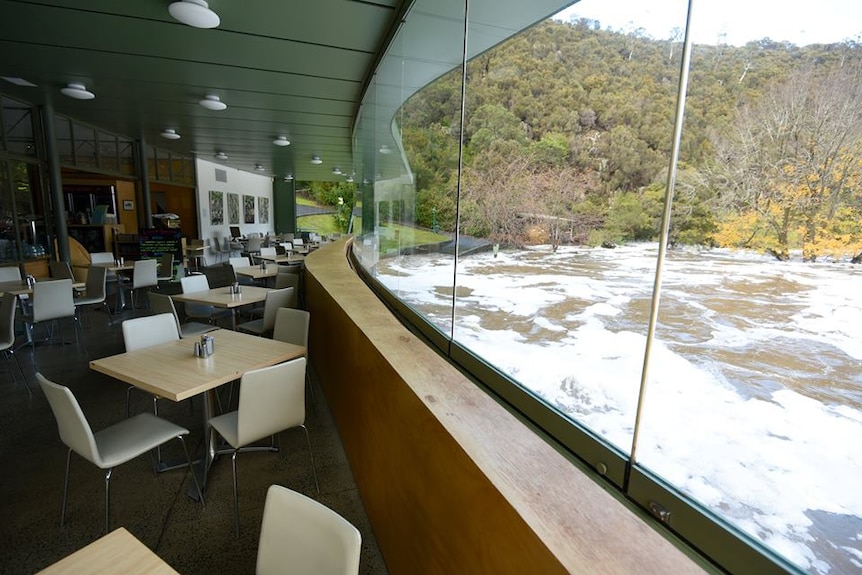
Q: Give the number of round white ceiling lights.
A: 11